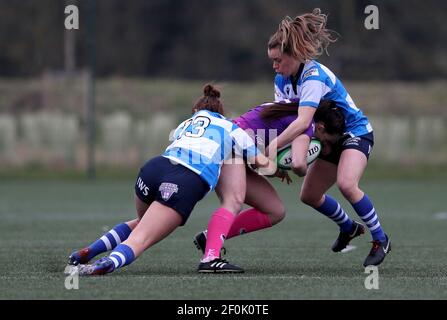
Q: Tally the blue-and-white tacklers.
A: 2